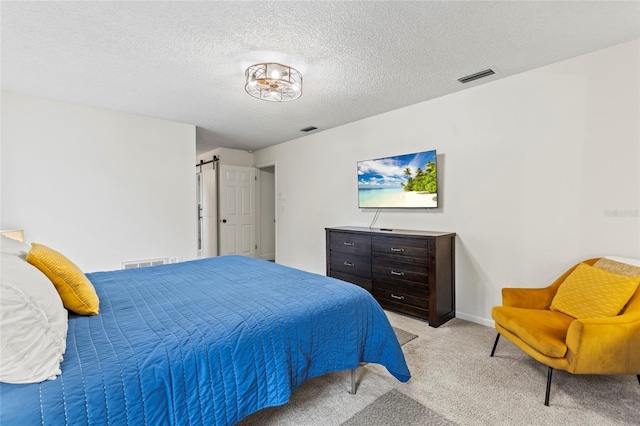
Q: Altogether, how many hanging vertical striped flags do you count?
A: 0